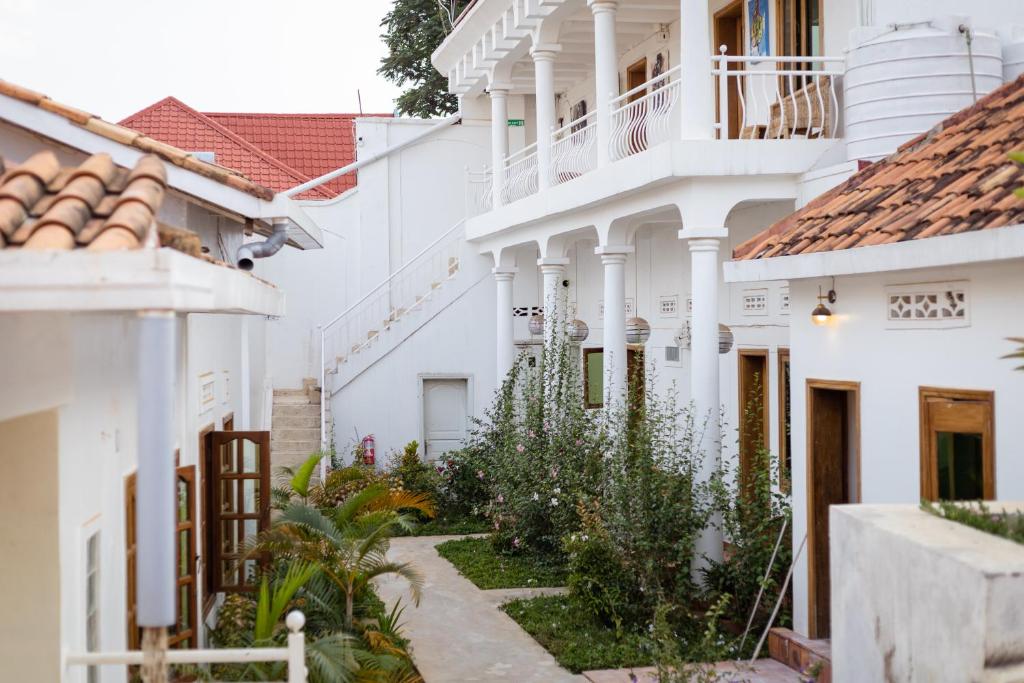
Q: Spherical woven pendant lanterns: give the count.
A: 4